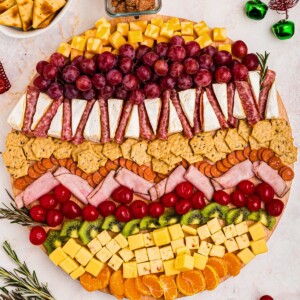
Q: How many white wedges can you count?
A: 15